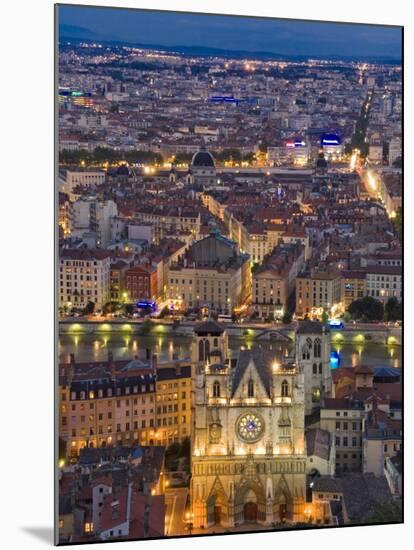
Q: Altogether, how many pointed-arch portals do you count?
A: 3